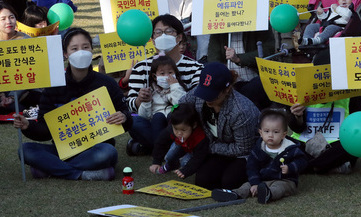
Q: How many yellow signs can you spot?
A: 12